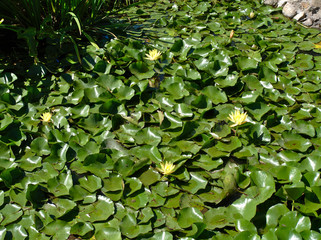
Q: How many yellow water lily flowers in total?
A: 4